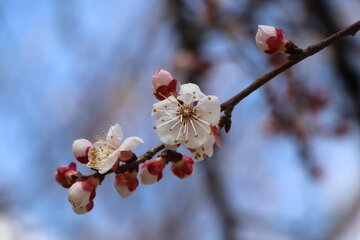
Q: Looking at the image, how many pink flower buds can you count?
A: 8